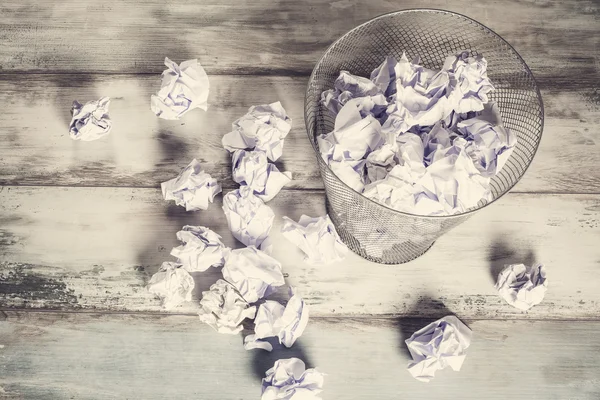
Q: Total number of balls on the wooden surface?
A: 15